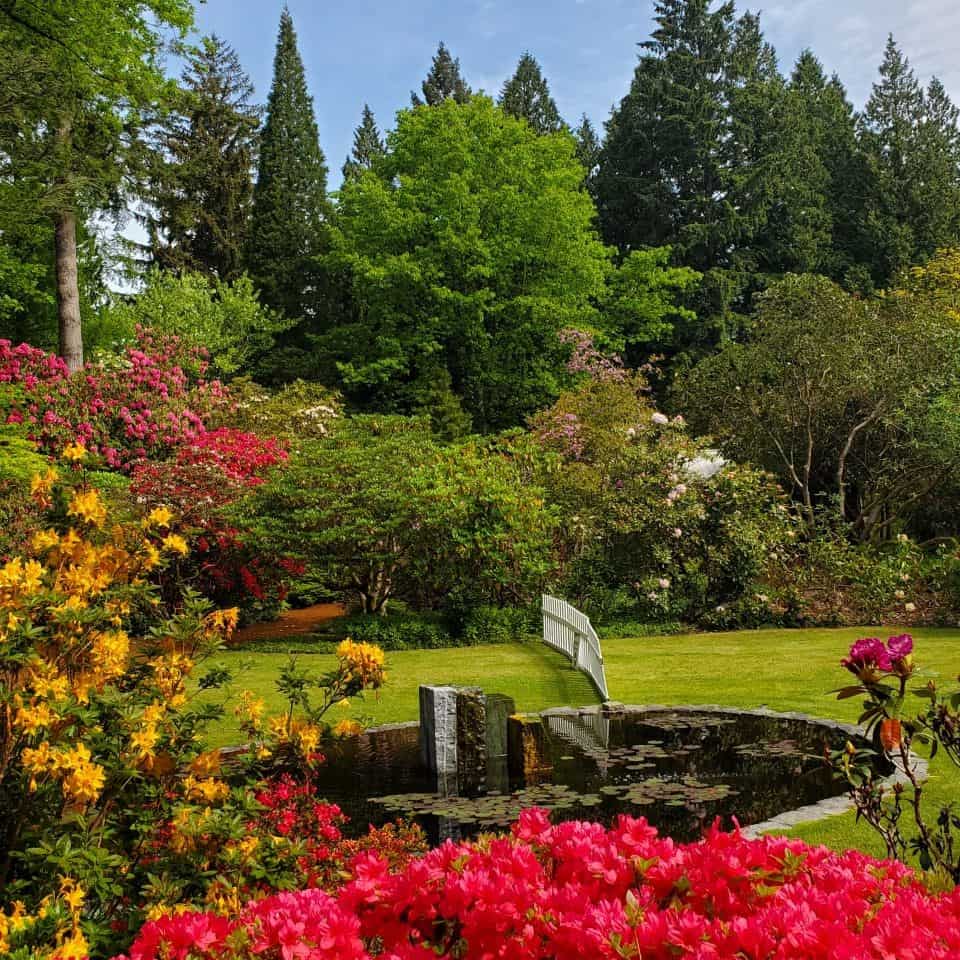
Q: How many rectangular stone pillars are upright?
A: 4